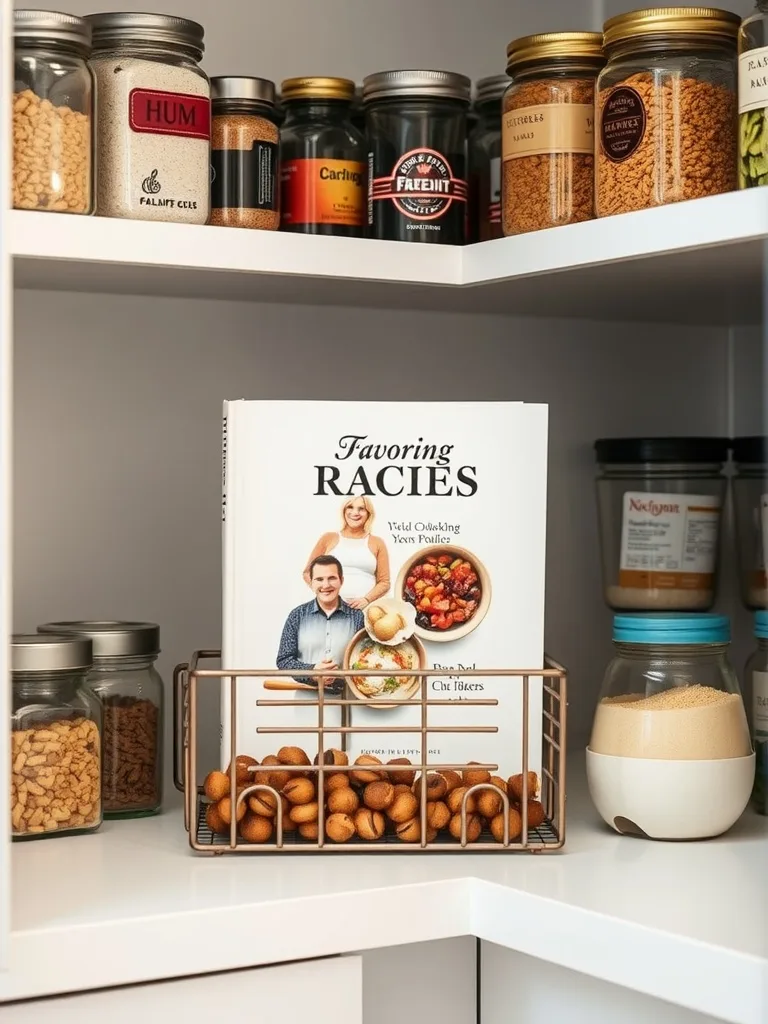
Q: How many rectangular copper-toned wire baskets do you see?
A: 1